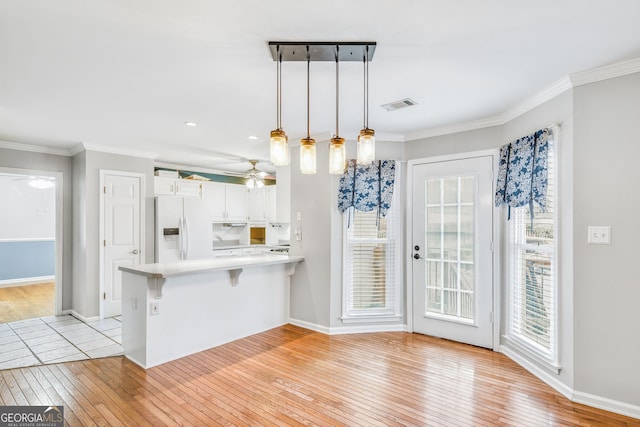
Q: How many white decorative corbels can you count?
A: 3